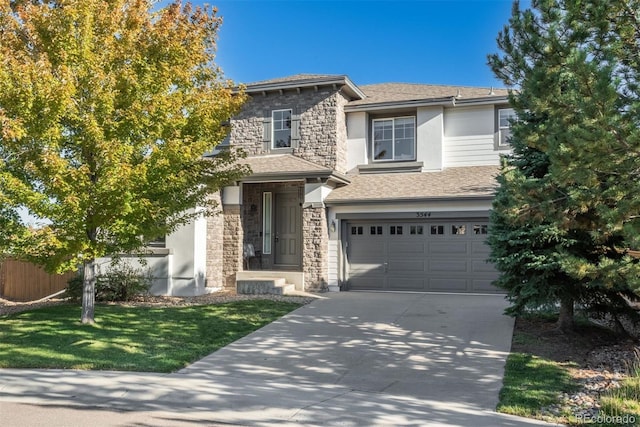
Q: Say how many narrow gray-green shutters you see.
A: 2